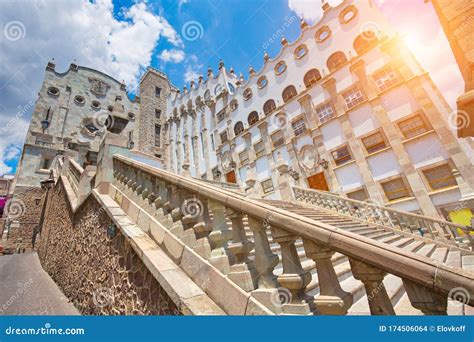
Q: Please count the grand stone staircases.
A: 1